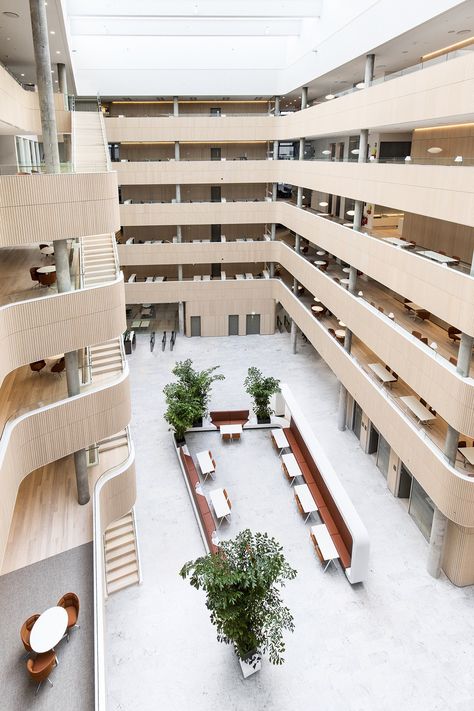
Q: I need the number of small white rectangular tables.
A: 7